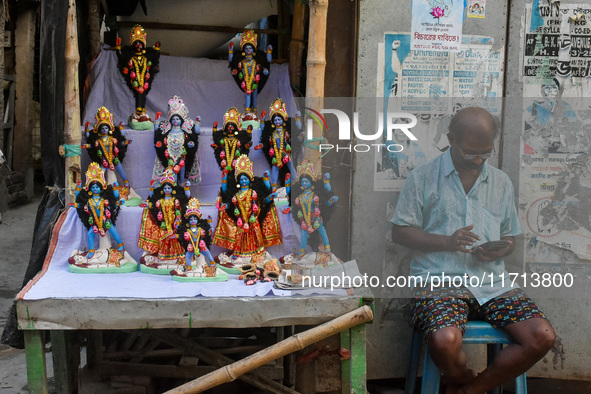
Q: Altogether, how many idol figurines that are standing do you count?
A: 11